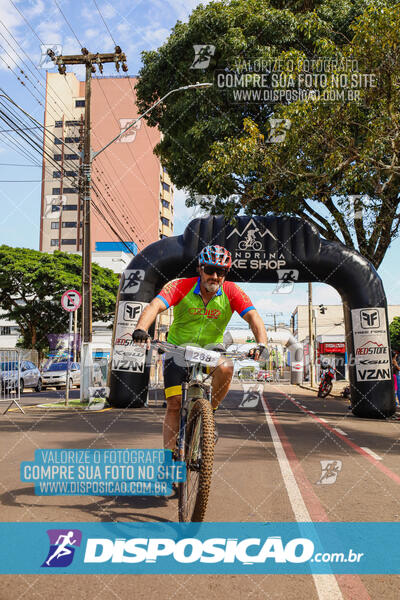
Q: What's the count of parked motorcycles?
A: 1